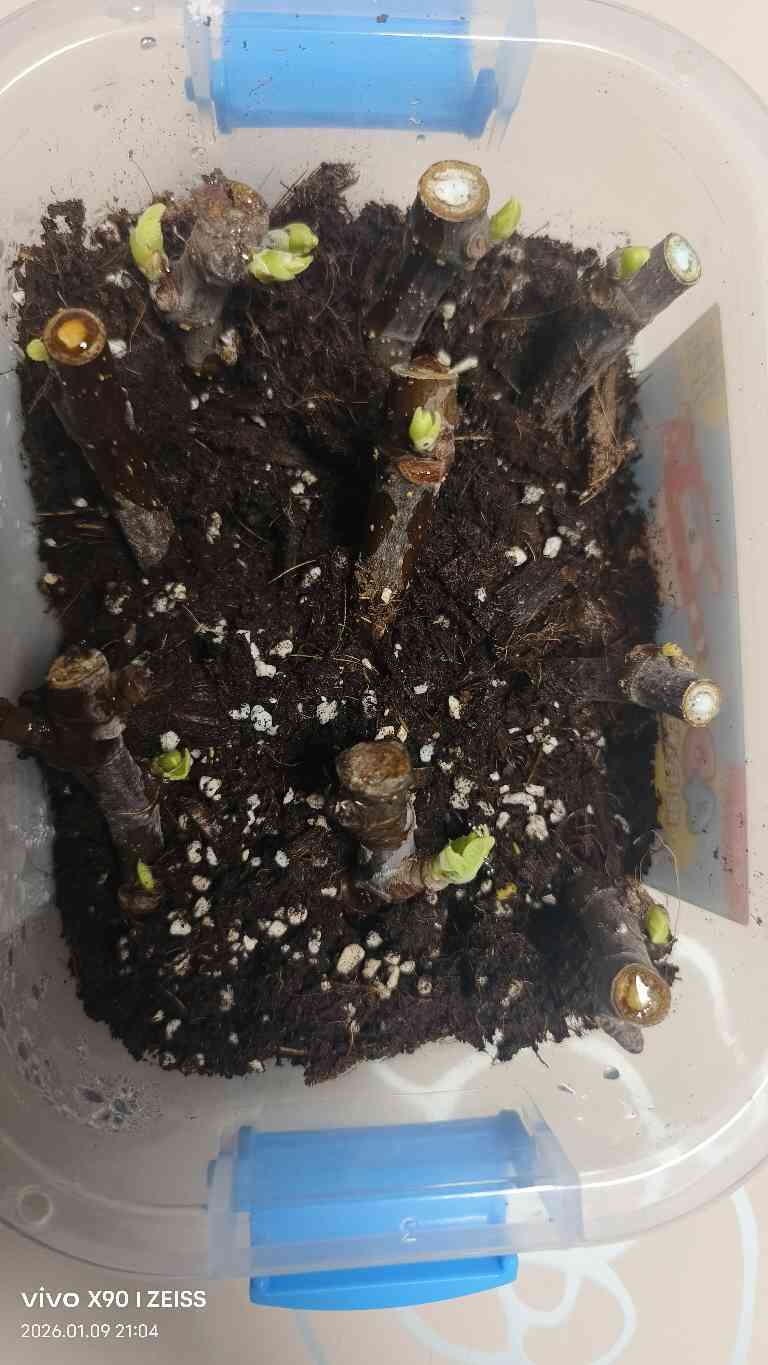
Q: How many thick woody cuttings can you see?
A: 9